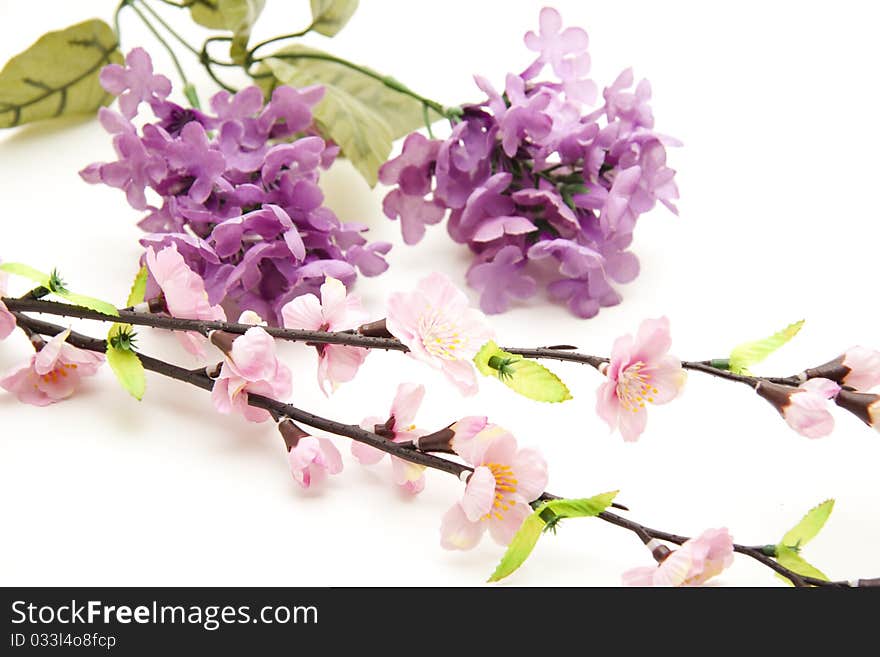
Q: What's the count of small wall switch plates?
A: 0